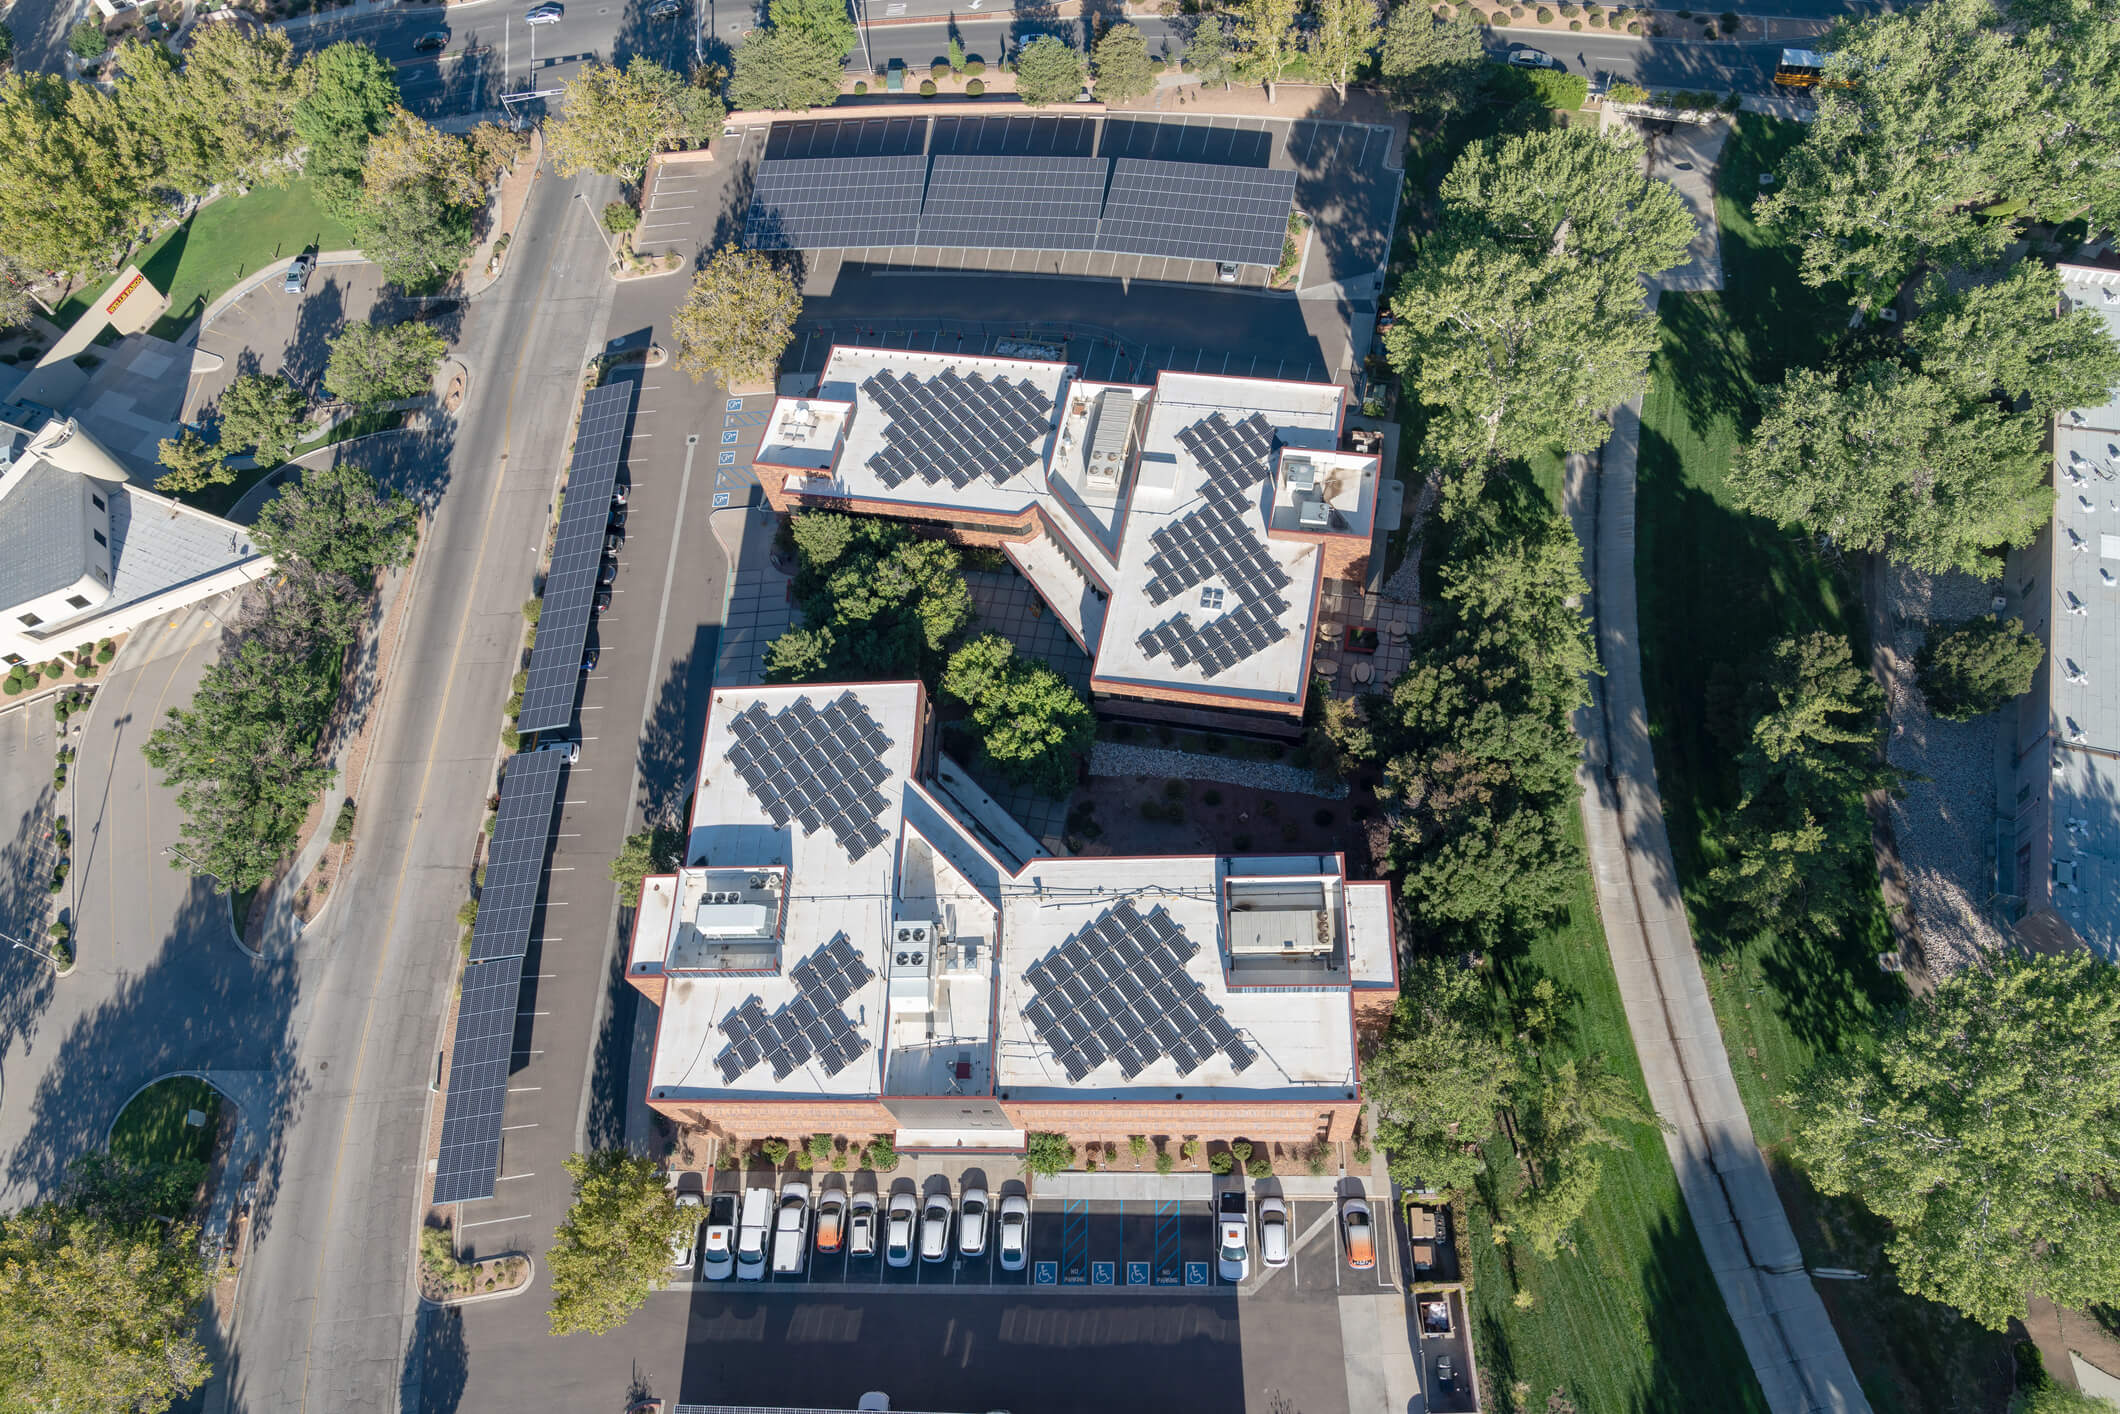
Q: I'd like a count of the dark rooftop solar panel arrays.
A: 5